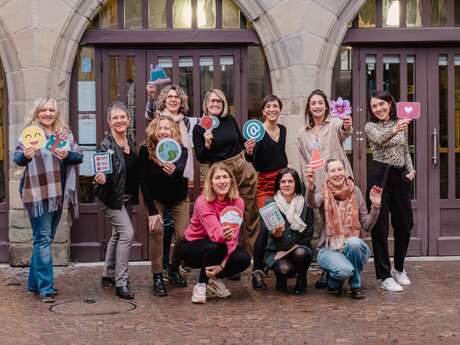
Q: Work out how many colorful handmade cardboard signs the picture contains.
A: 12